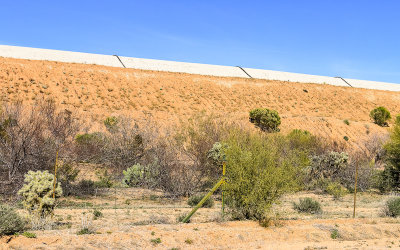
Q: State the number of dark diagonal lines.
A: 3